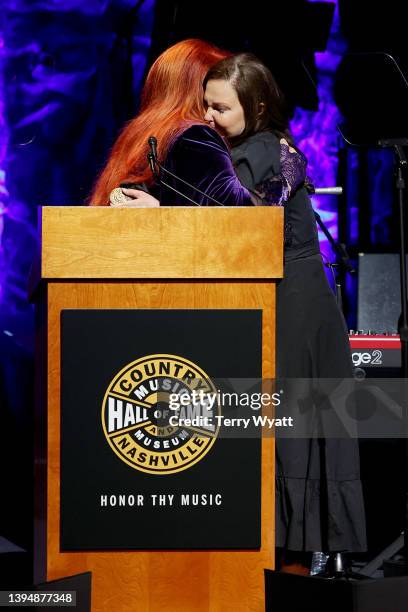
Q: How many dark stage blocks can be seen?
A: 2